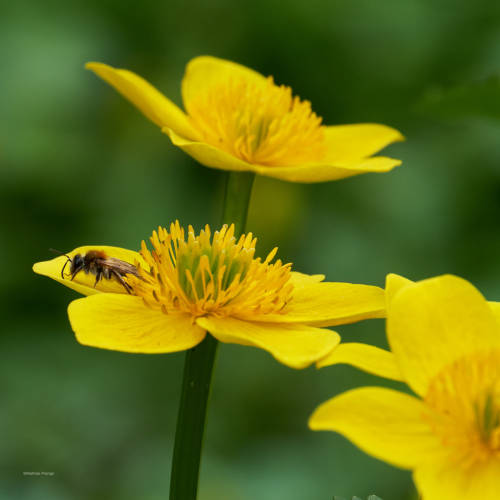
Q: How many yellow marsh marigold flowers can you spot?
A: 3